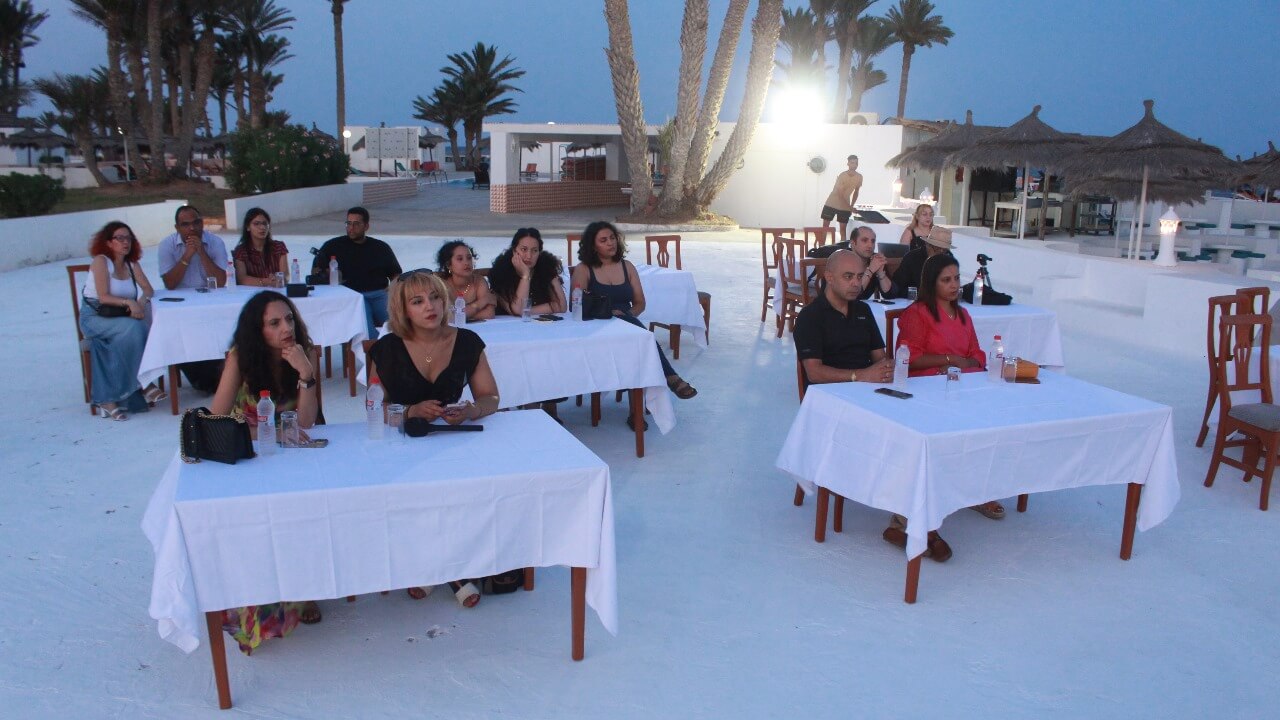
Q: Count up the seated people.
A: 14